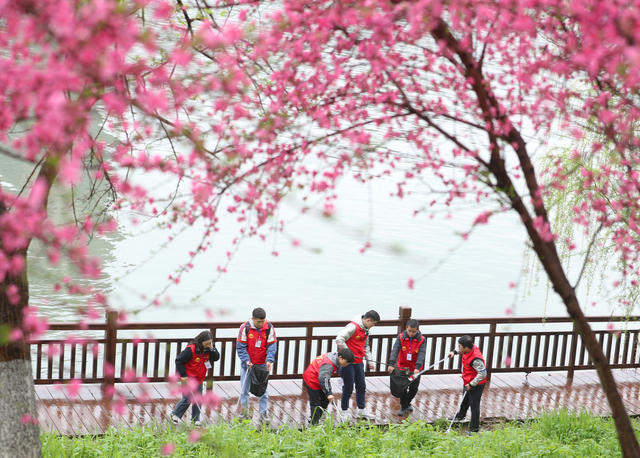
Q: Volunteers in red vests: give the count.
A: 6